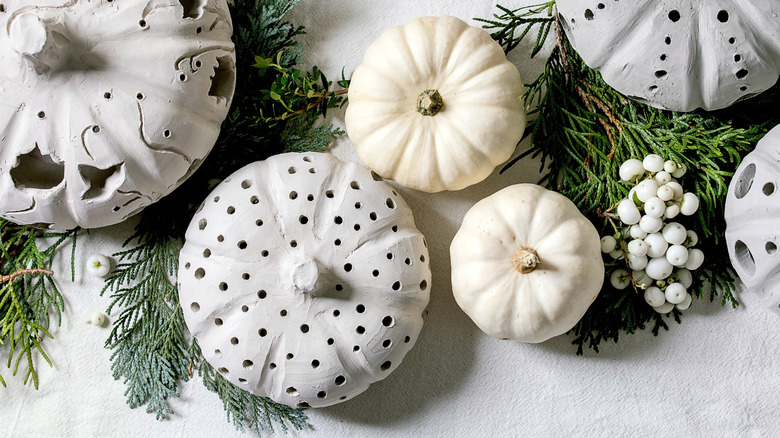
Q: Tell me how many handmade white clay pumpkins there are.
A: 4